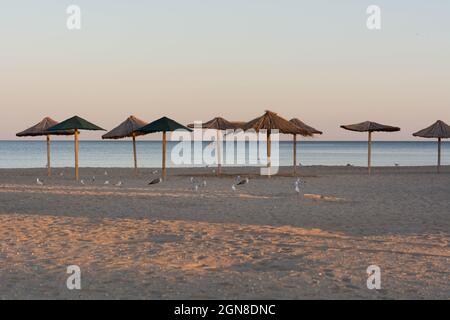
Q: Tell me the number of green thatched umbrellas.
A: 2